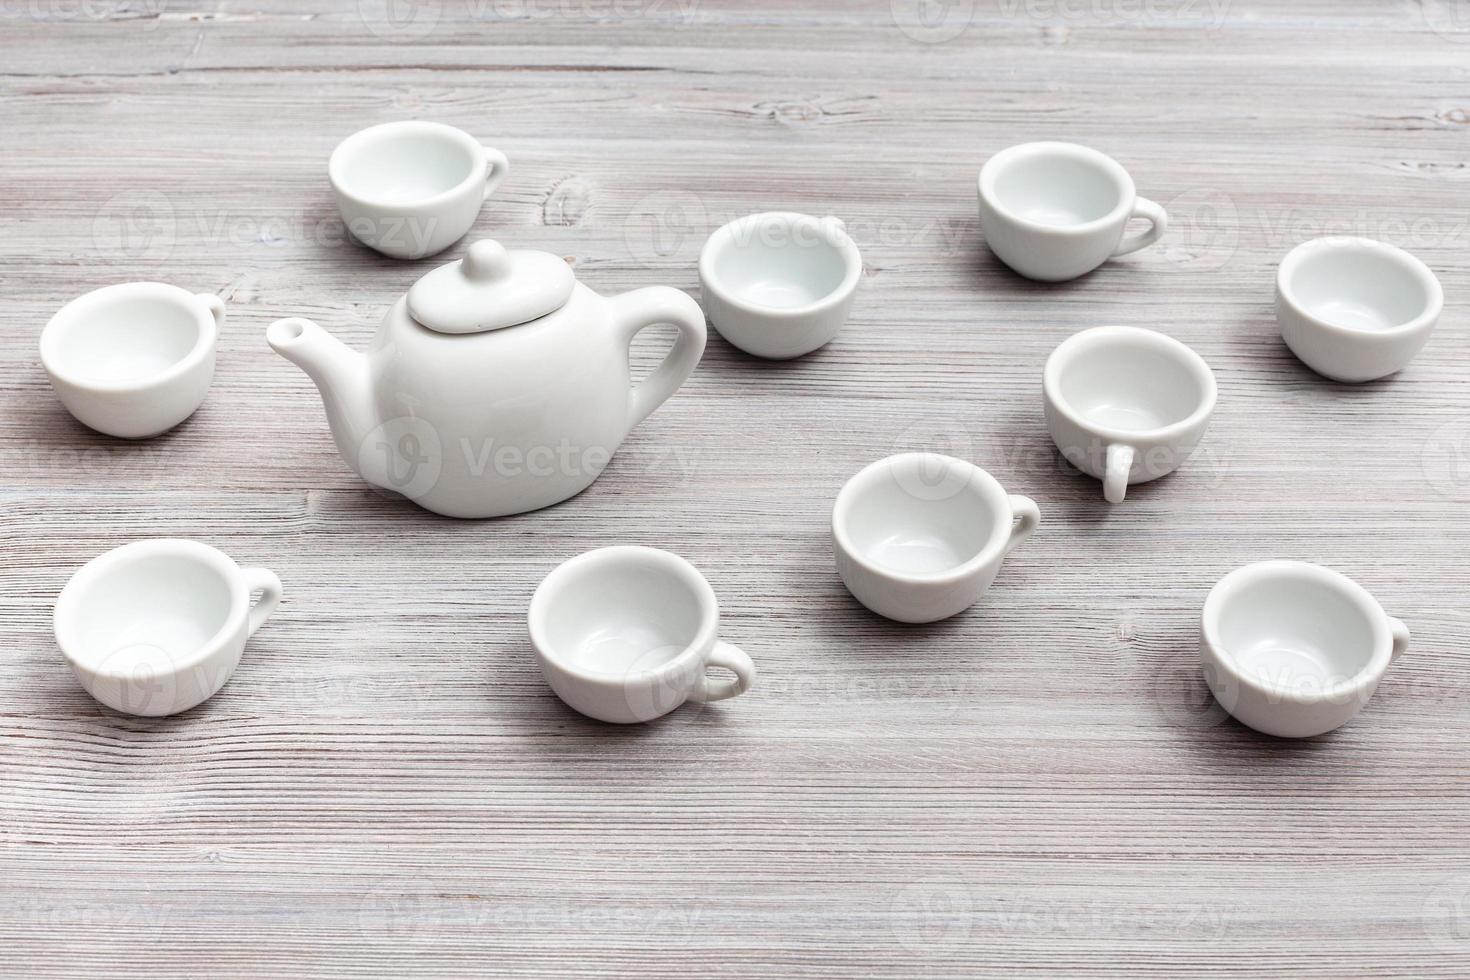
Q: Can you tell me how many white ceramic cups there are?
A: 10